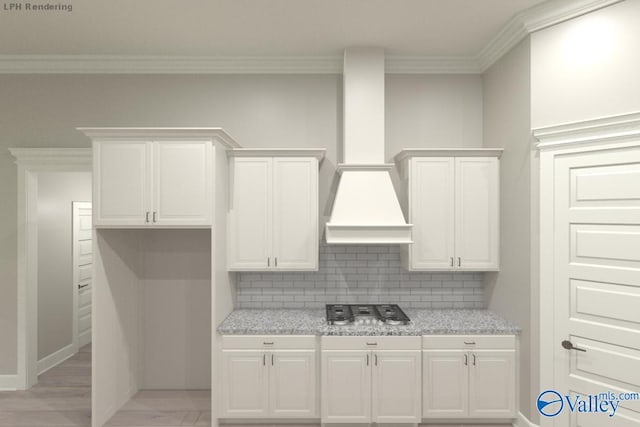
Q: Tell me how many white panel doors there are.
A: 2